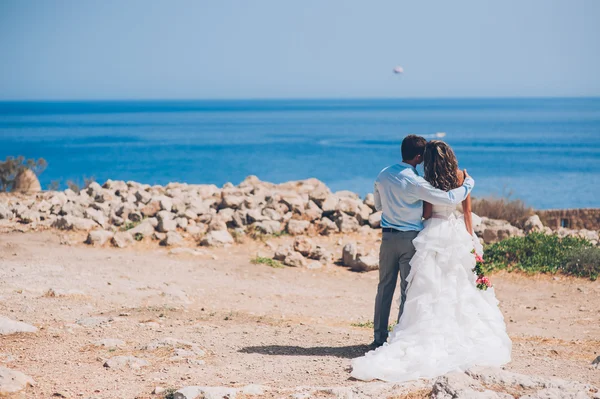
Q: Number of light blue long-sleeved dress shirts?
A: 1